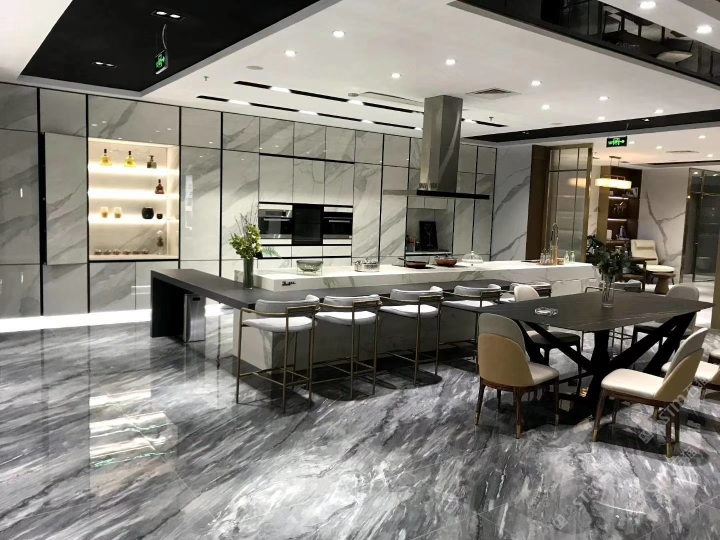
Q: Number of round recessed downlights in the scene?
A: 15